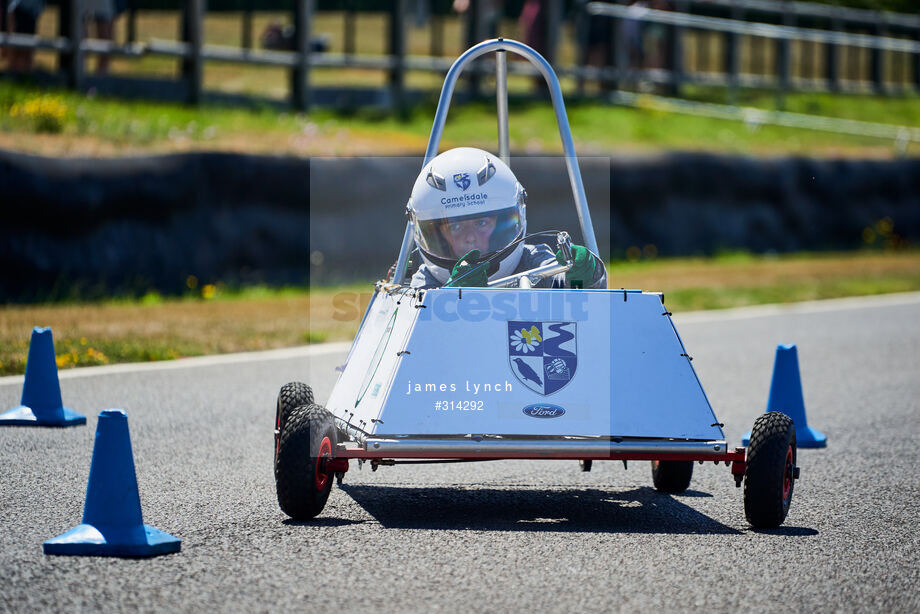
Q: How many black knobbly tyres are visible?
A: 4